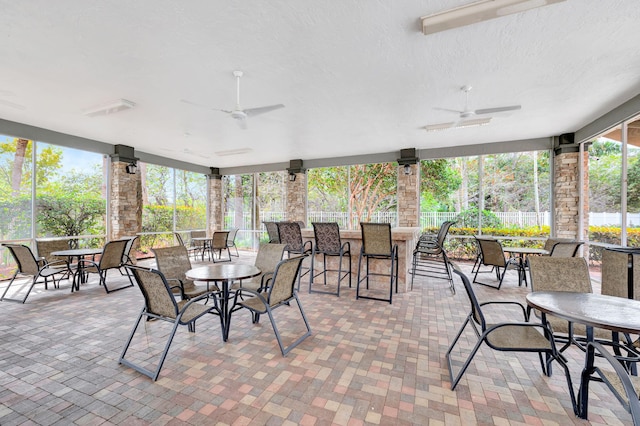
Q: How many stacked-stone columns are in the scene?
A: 5